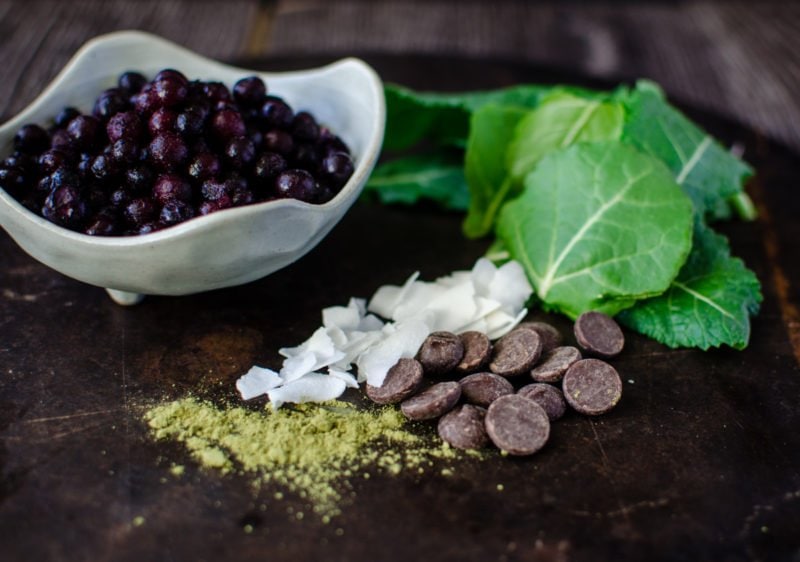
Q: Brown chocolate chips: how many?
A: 13